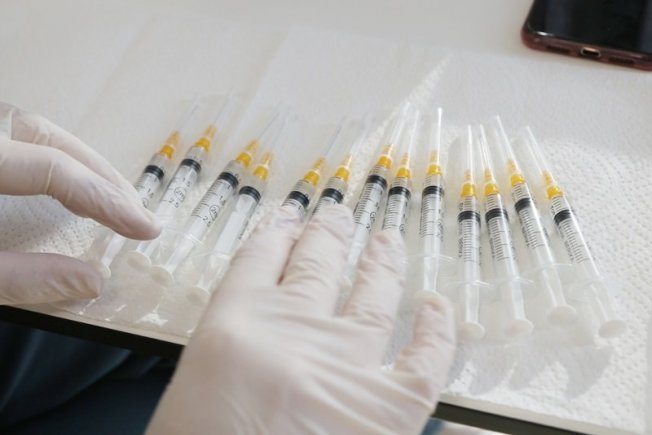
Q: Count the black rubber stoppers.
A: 13